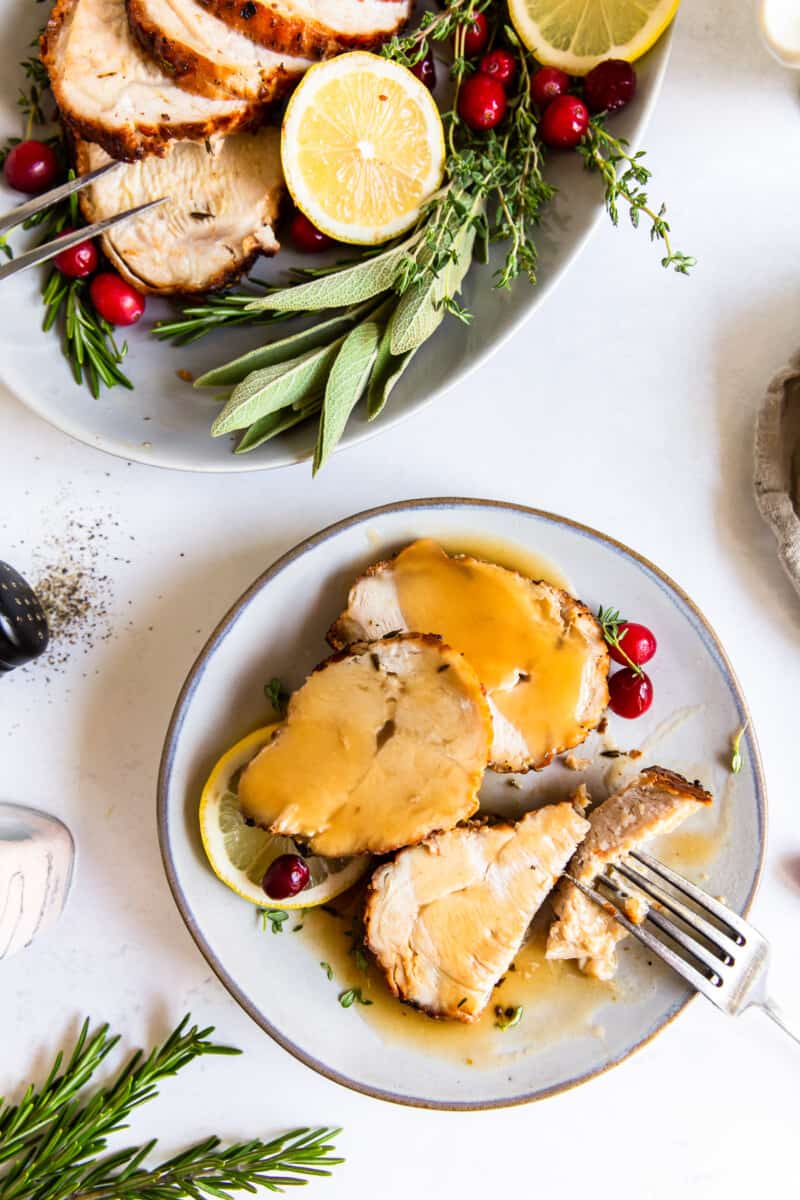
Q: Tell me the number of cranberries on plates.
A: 14